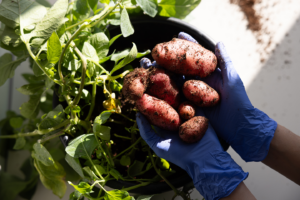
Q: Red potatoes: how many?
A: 7